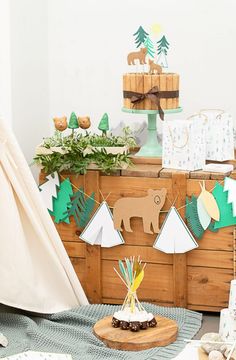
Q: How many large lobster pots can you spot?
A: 0